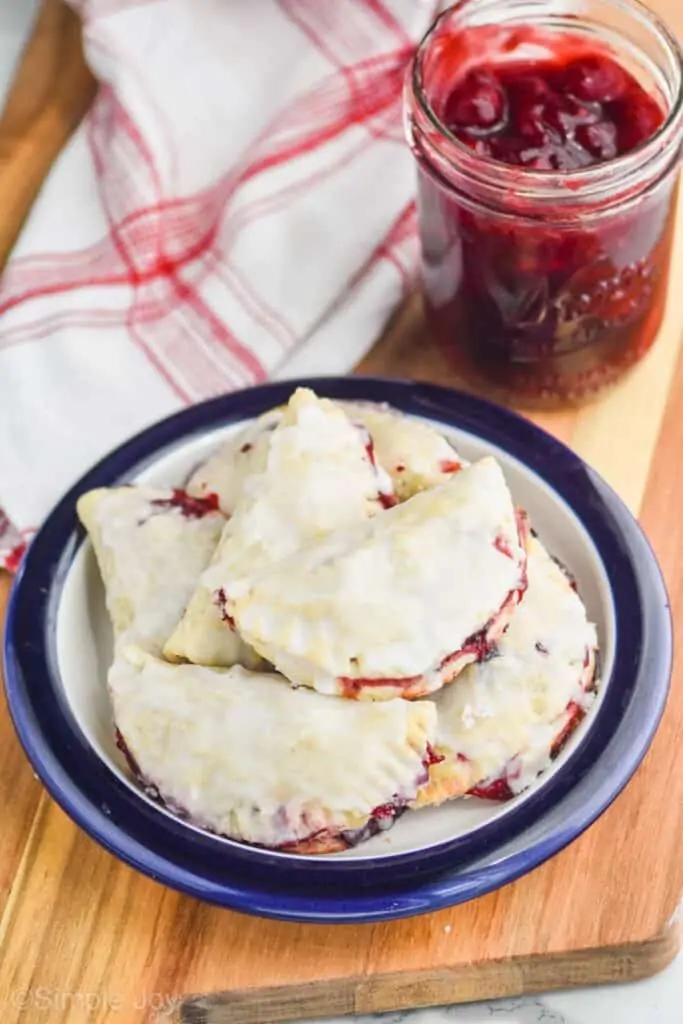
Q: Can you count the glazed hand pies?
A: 6